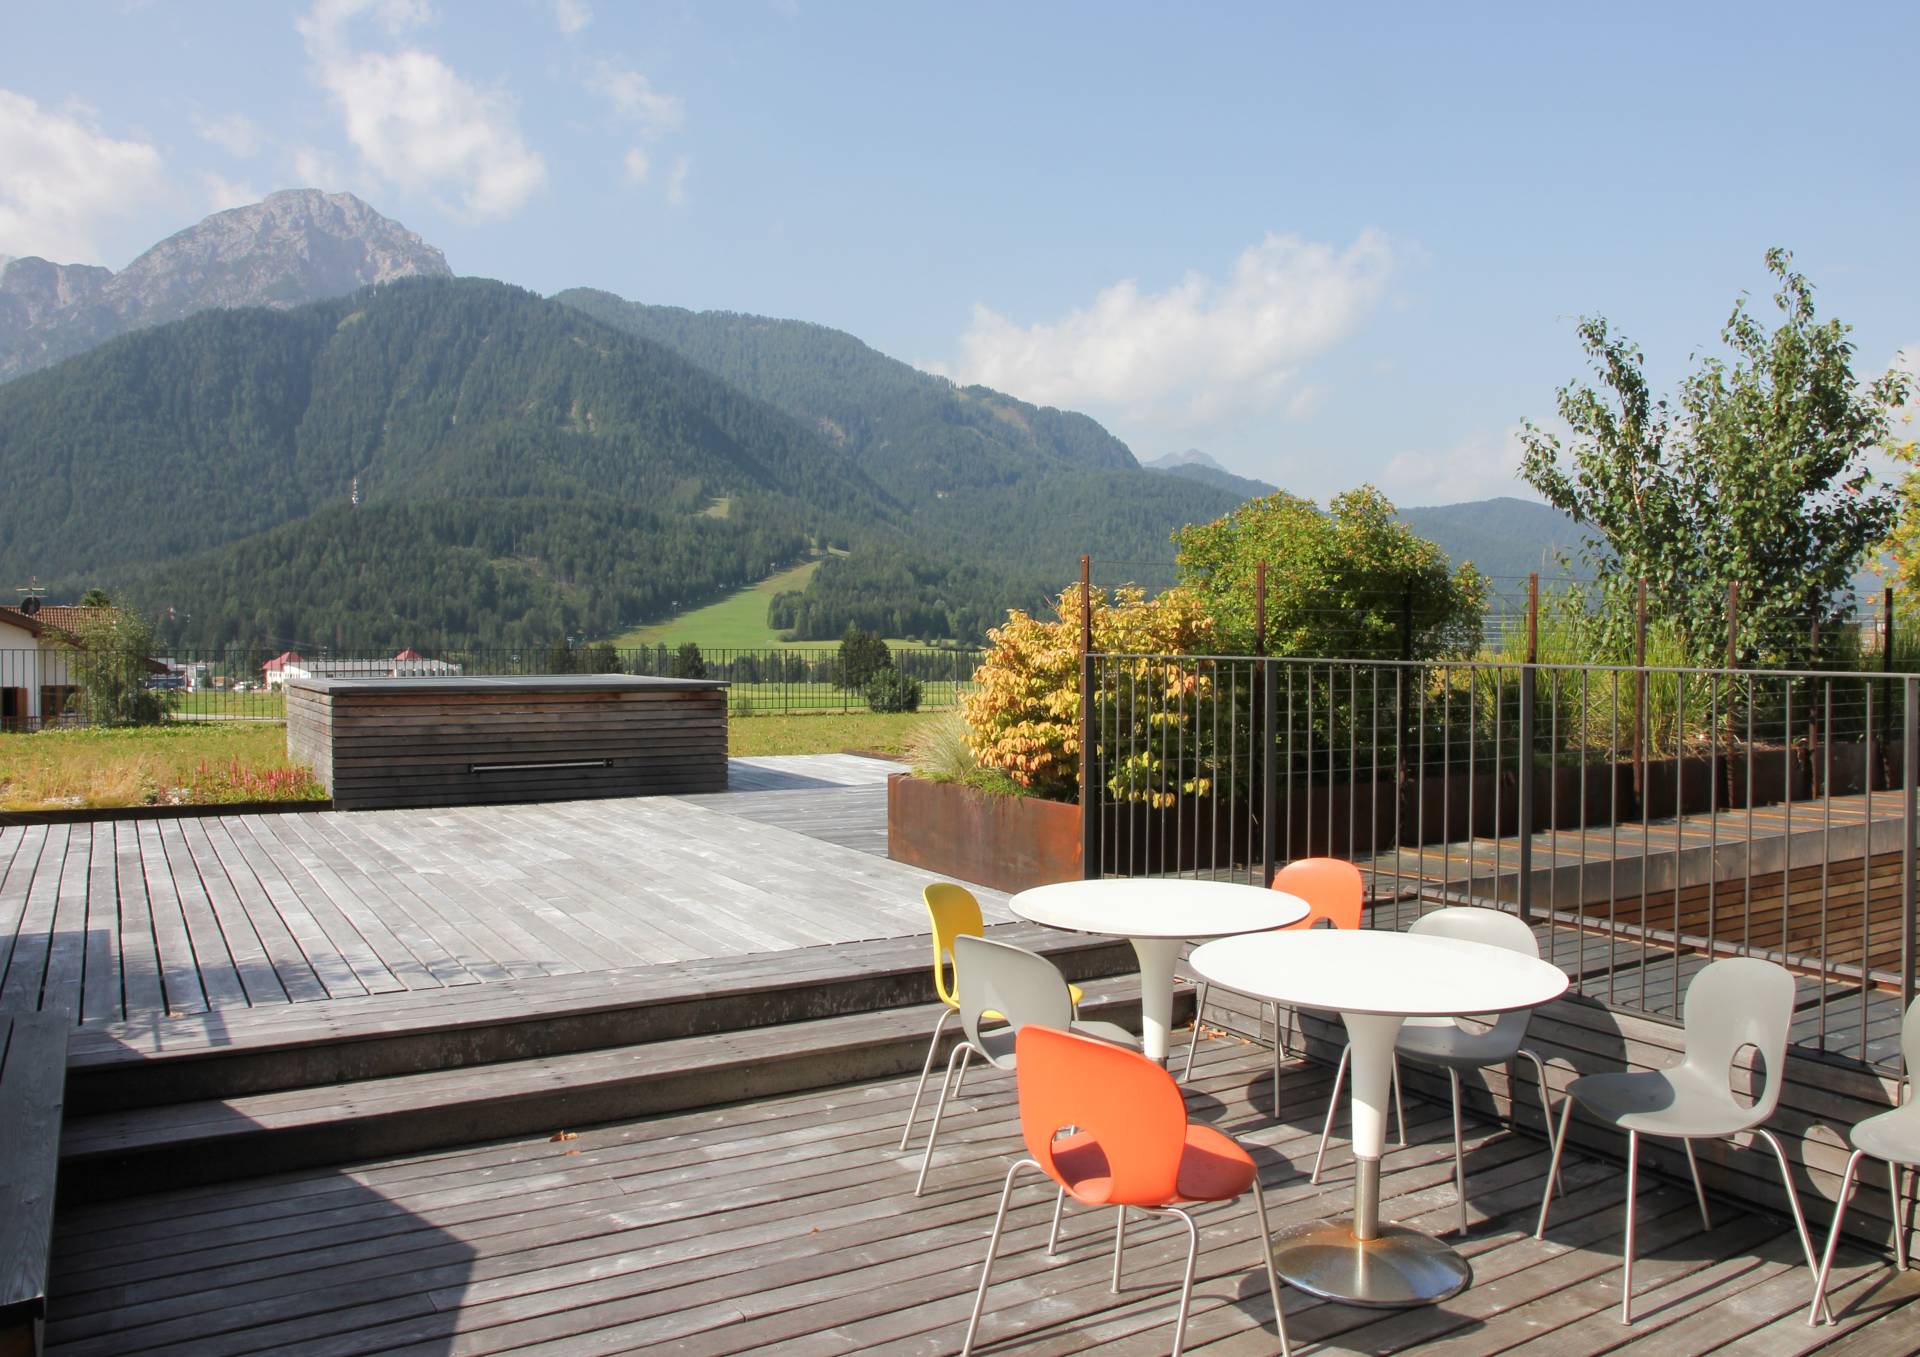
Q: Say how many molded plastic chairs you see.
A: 7